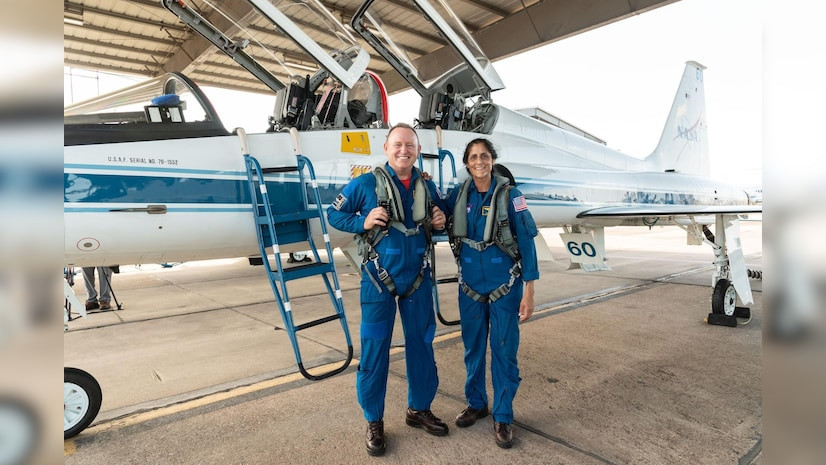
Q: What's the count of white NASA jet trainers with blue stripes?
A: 1